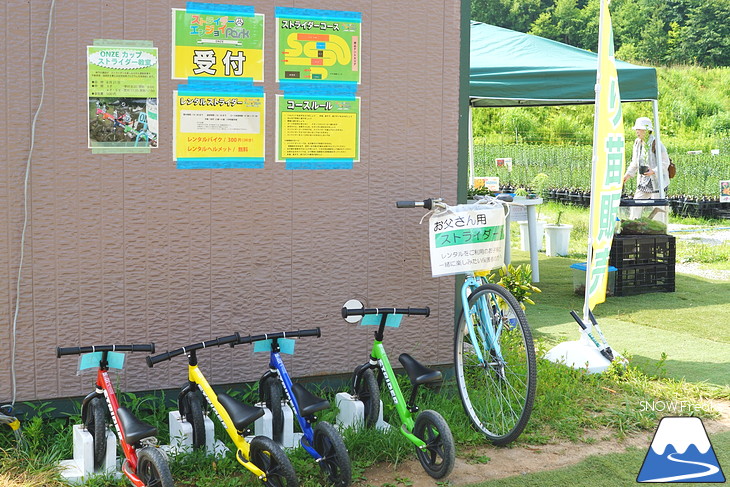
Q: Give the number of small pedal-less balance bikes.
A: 4